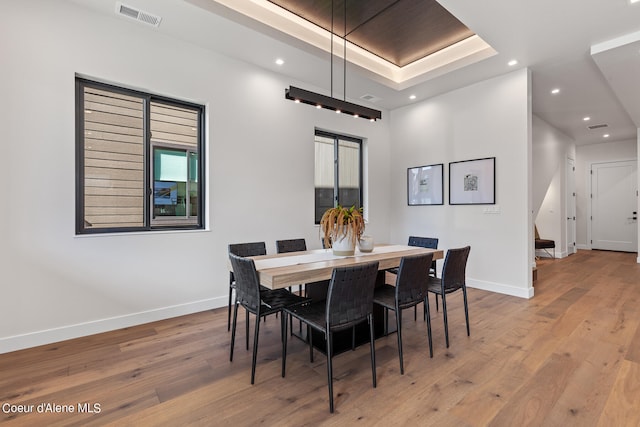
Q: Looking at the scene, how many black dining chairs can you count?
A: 8